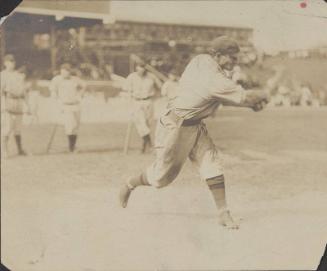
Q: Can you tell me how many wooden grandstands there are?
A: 1